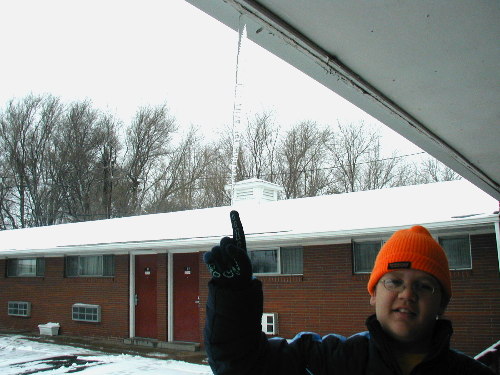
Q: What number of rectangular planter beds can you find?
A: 1